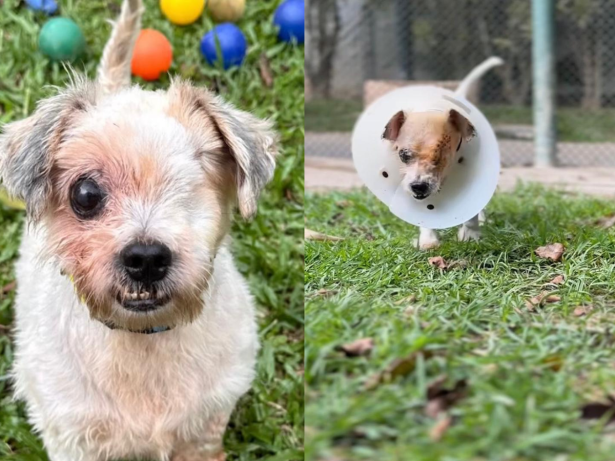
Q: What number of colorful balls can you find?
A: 7